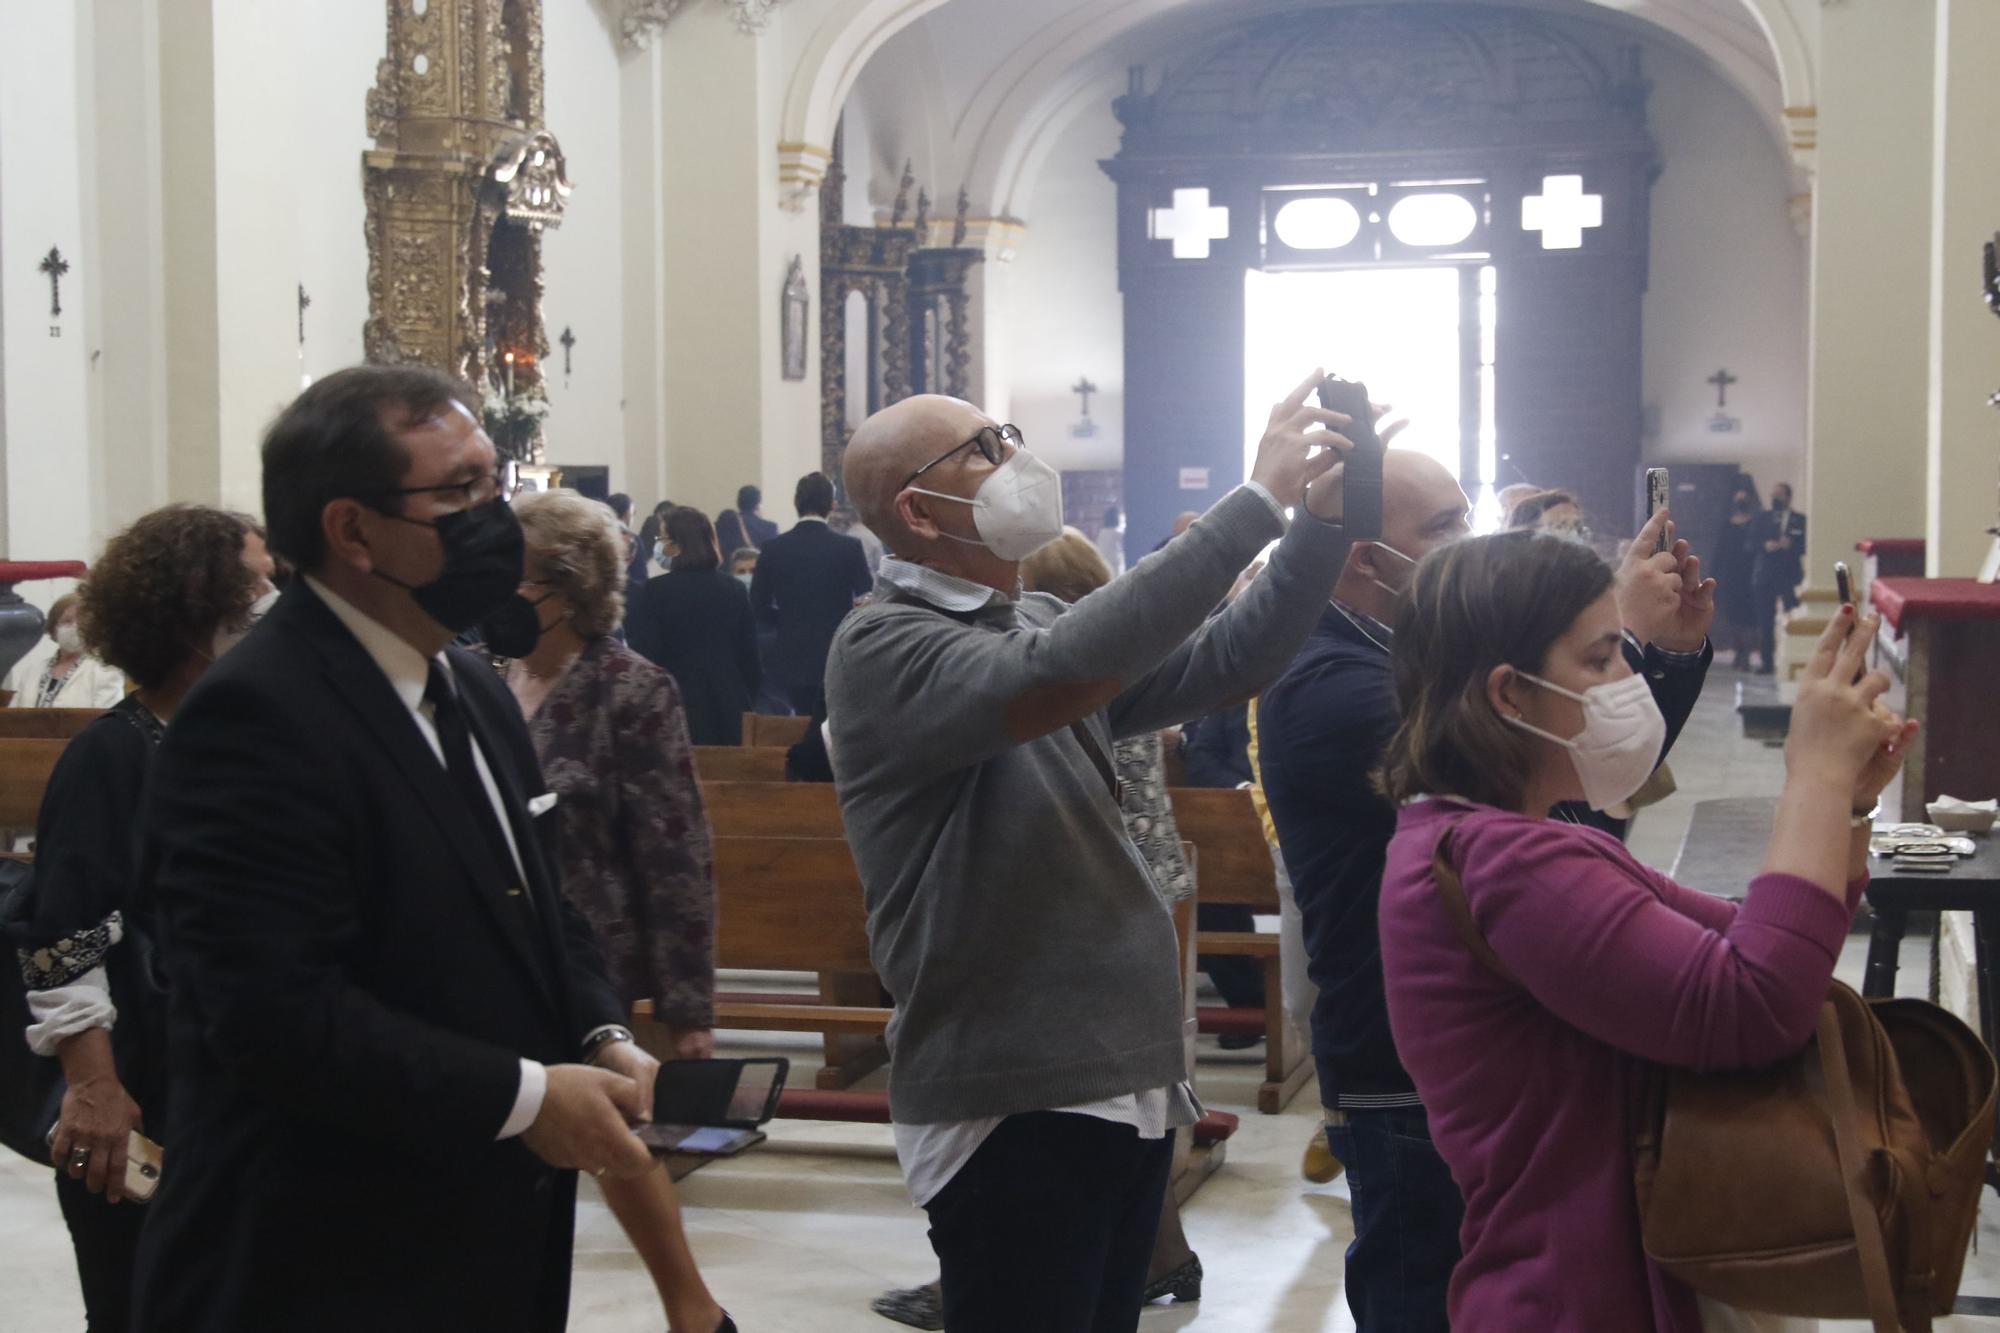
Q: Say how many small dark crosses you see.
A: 5